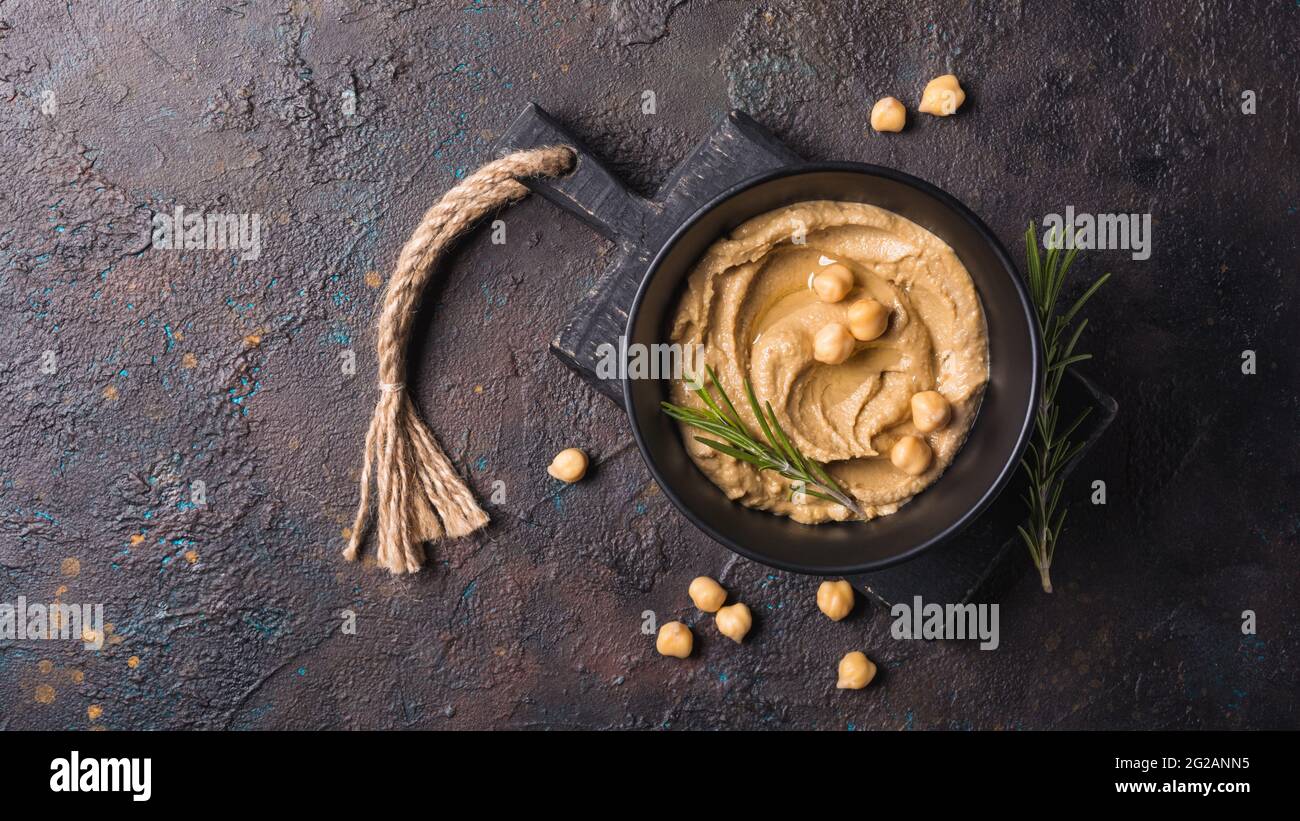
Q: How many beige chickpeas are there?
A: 13